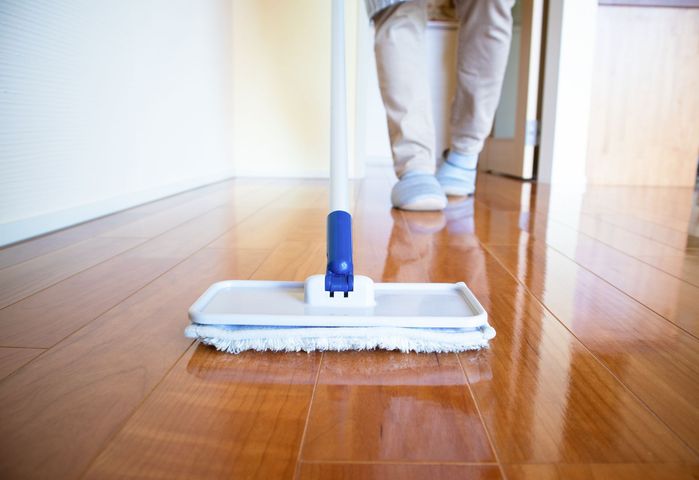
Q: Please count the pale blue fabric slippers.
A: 2